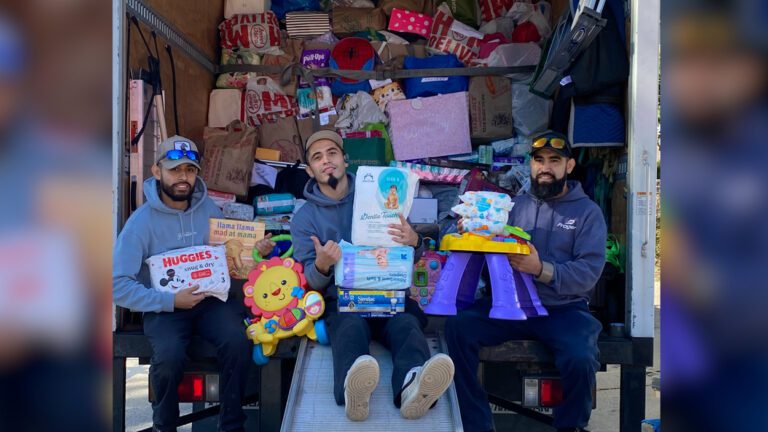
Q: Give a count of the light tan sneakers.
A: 2